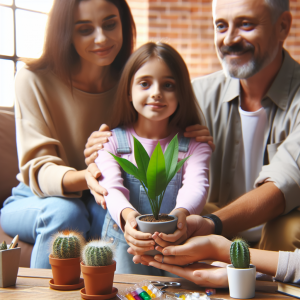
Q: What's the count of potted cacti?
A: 3